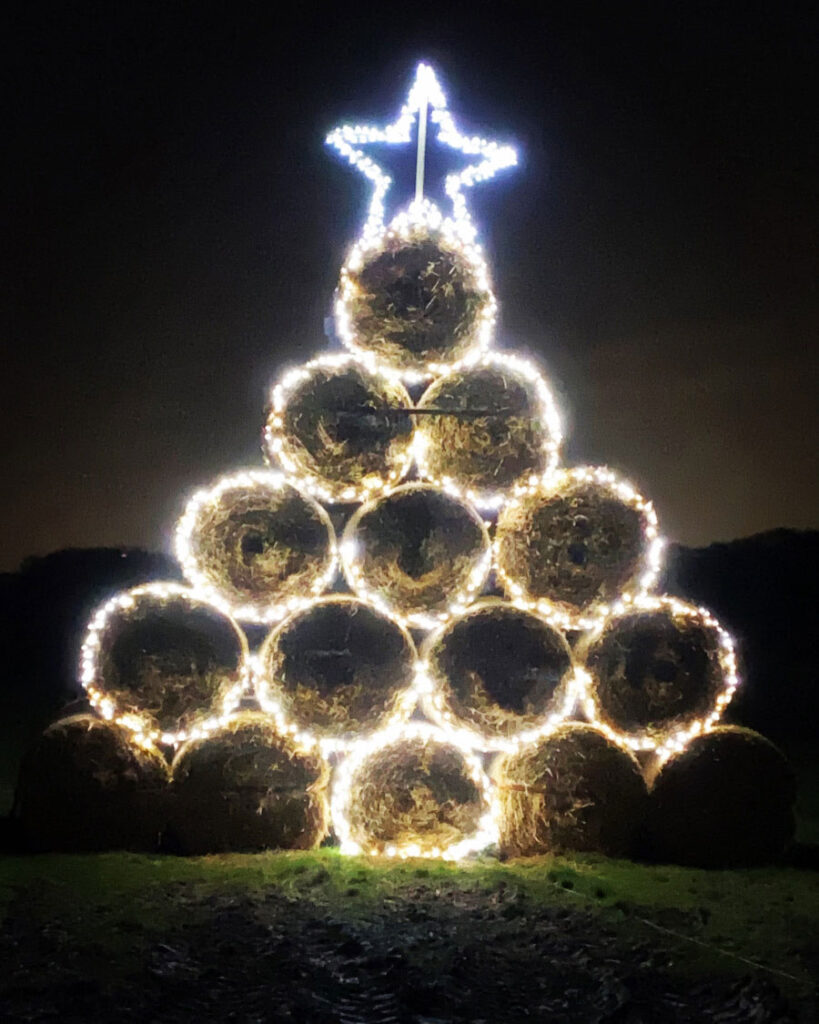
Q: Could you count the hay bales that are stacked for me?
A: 15